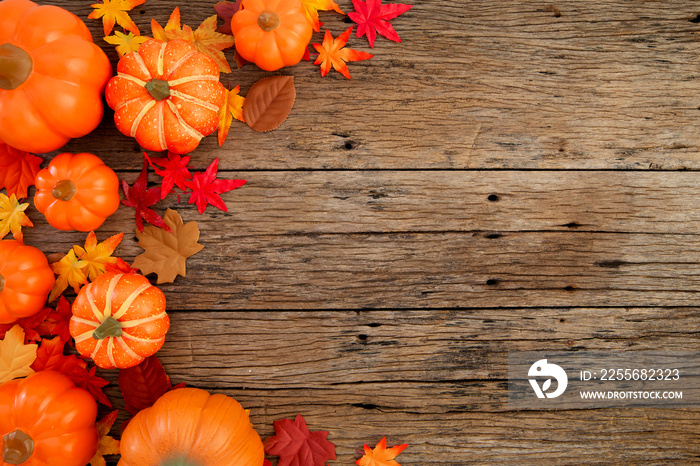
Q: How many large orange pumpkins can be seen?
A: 3